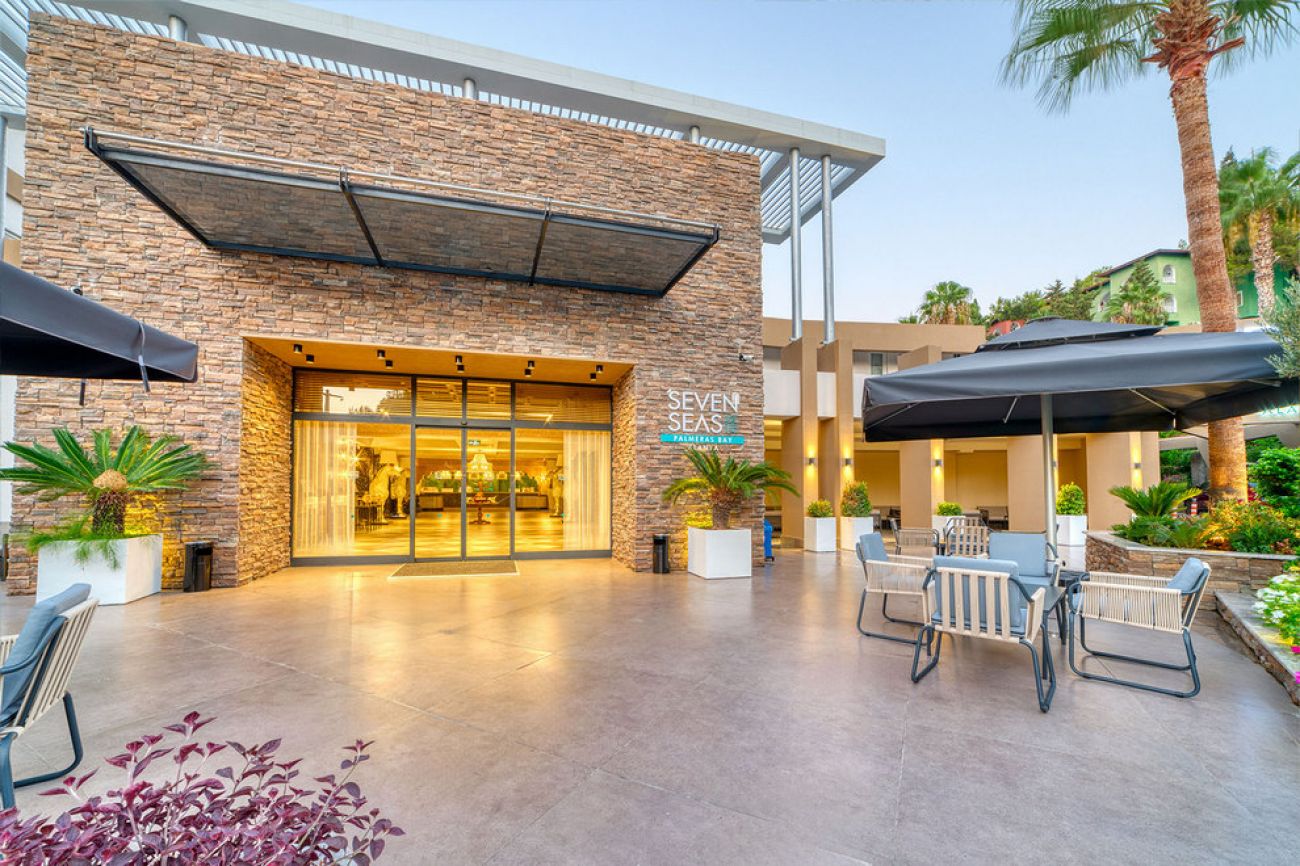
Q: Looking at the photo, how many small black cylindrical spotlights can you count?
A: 10